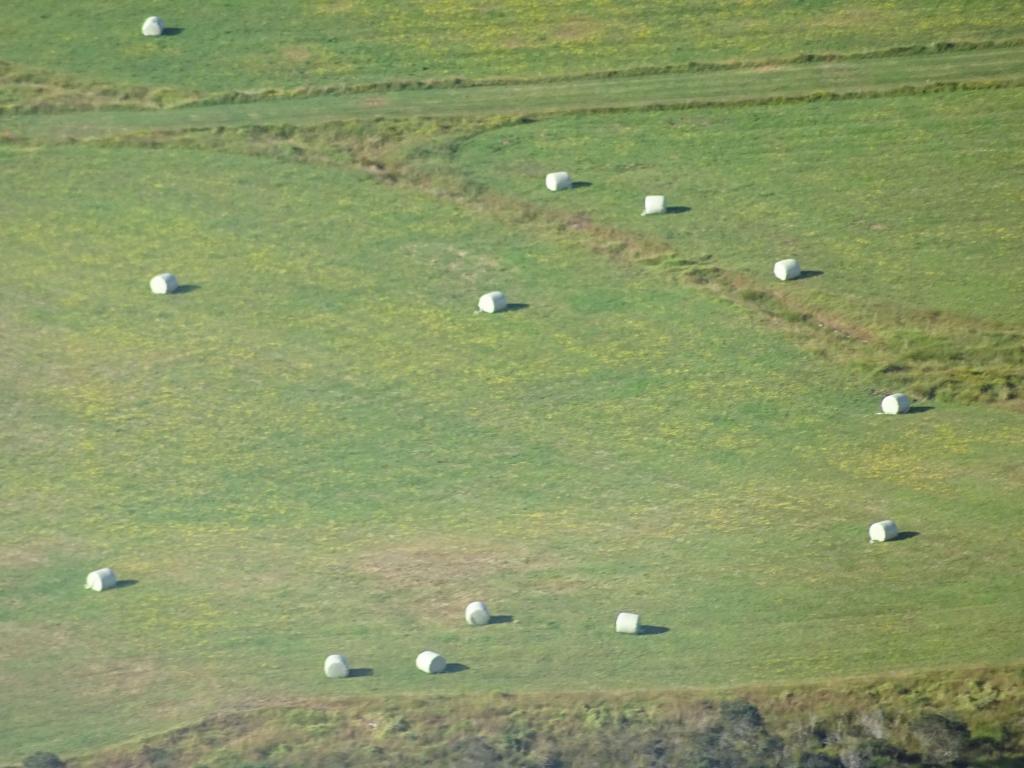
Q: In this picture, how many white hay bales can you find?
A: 13